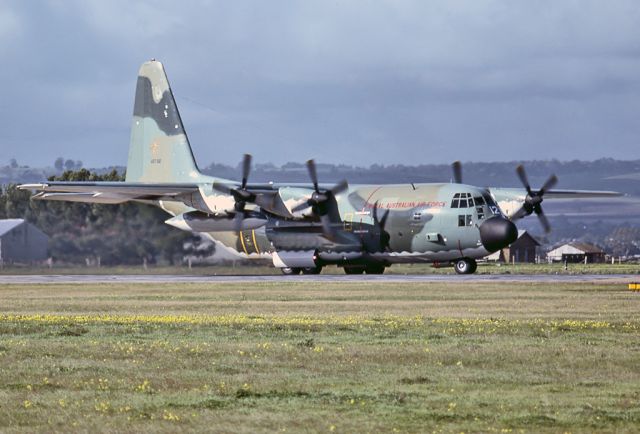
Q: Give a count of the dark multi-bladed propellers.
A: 4